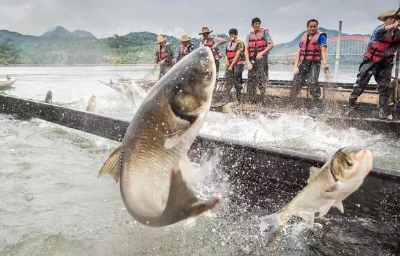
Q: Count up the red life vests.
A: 7